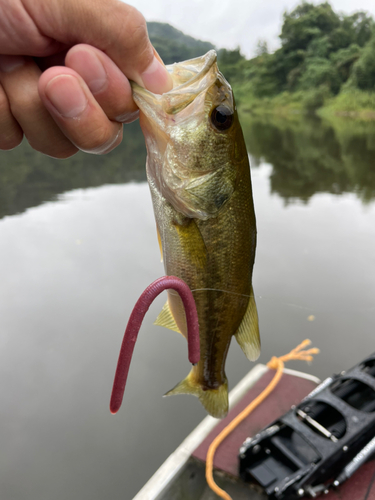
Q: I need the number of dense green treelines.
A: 1